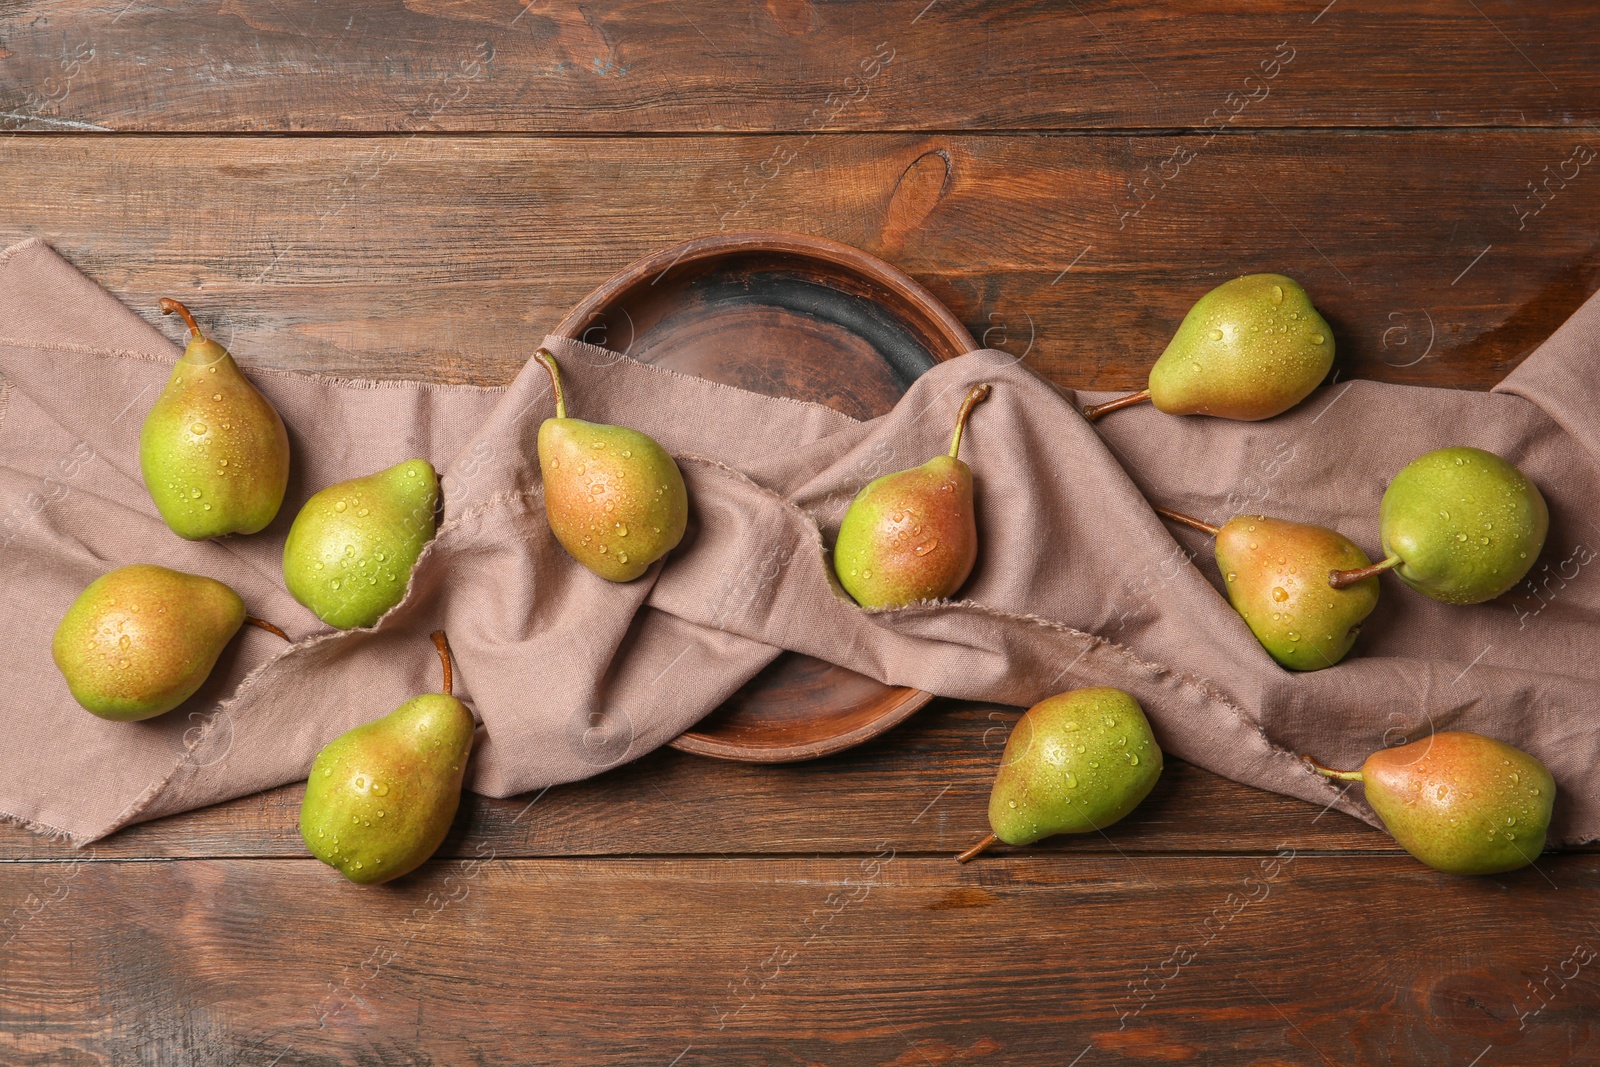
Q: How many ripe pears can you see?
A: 11